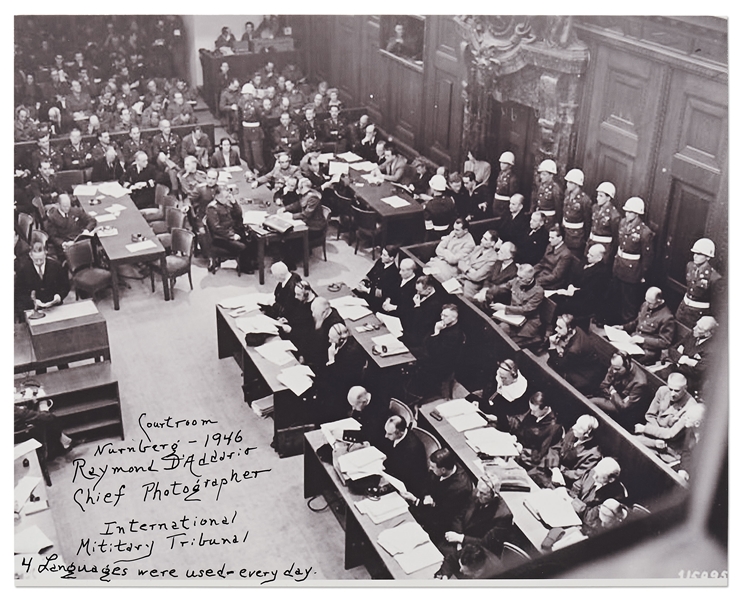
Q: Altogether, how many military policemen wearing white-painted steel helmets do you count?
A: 8